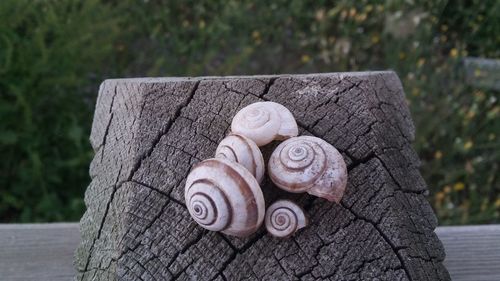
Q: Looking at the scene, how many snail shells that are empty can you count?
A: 5